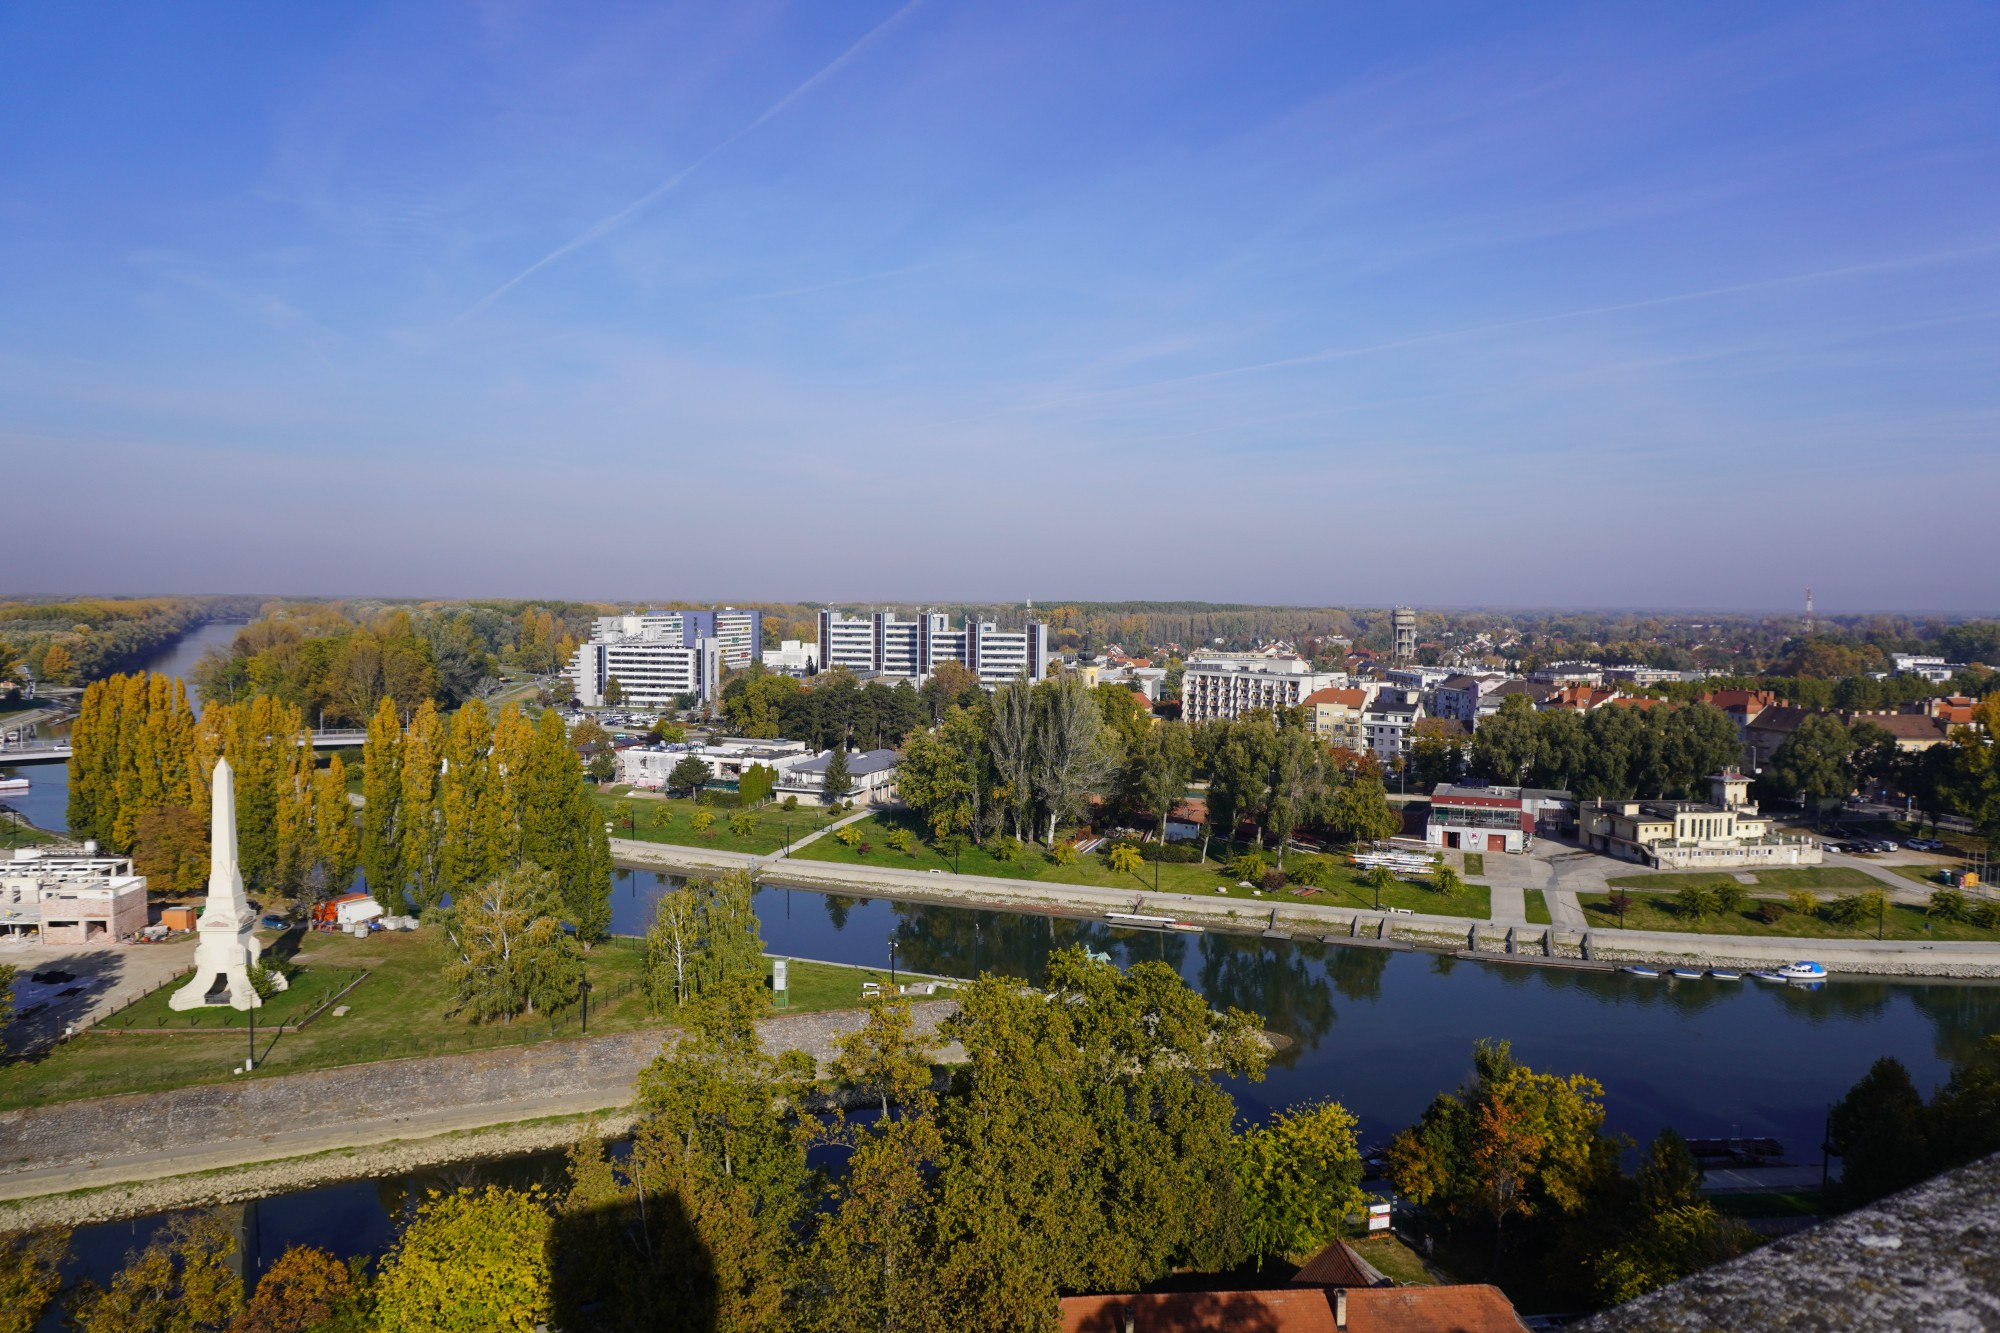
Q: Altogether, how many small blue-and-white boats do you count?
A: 5